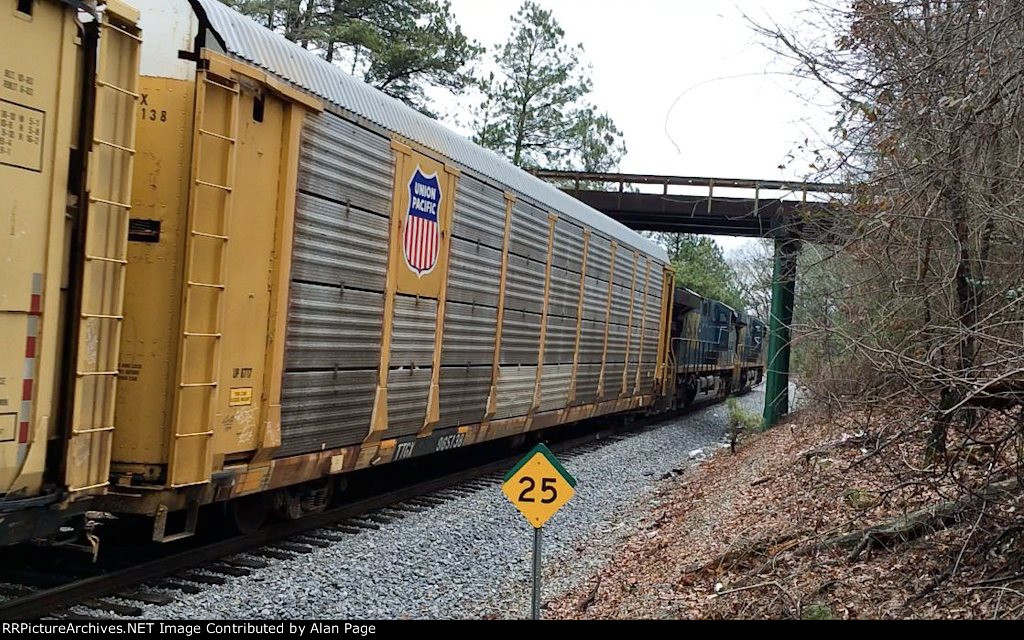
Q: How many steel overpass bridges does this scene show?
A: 1